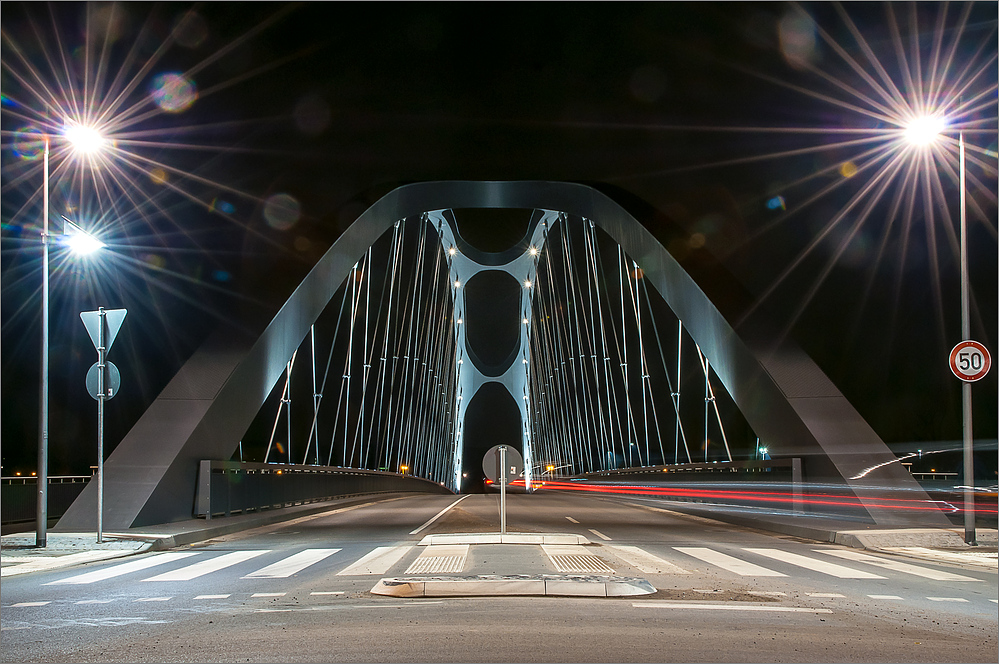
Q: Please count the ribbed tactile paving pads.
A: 2